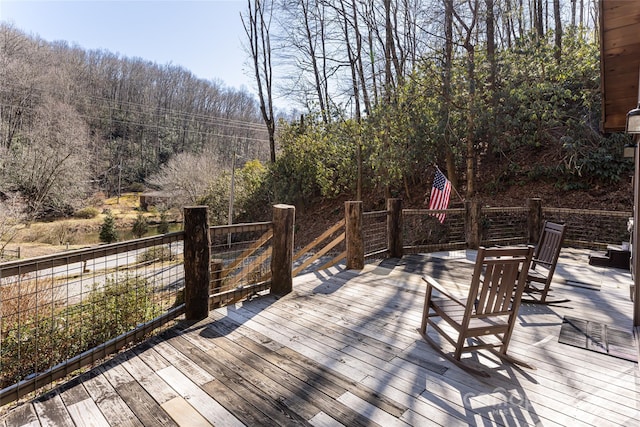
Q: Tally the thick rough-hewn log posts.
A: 6